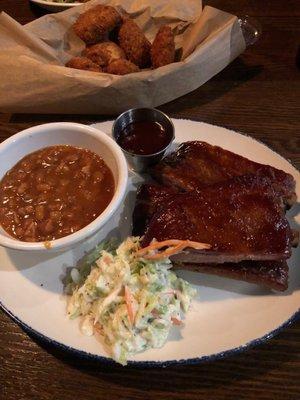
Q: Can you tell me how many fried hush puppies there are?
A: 6